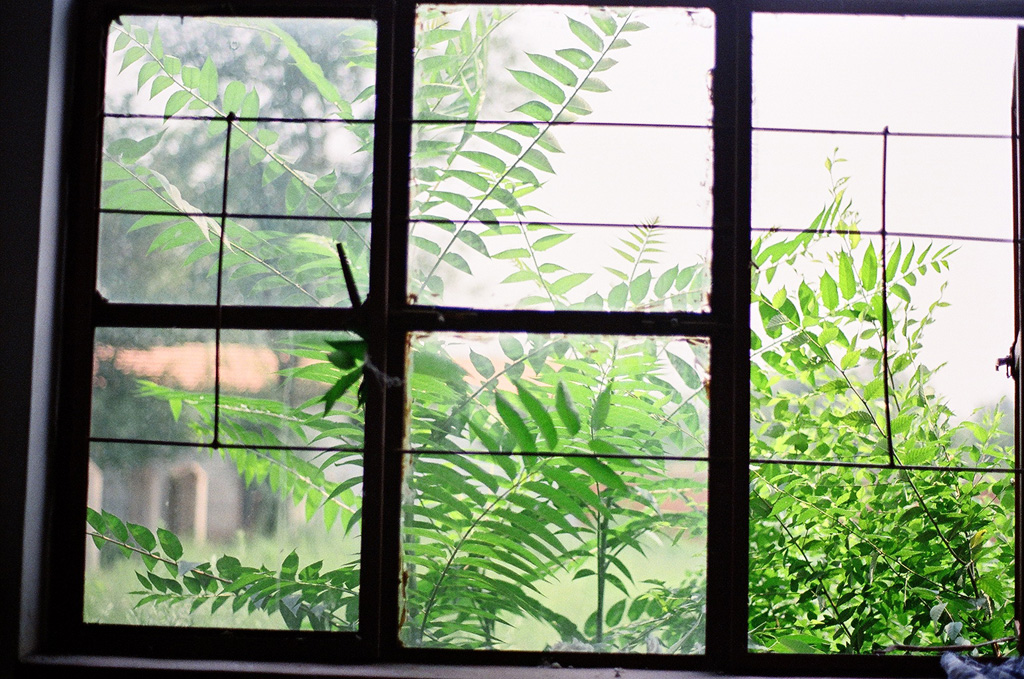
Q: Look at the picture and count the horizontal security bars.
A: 3